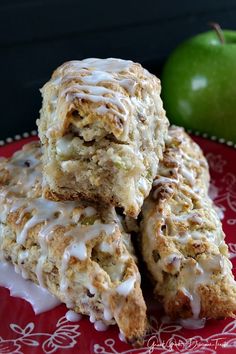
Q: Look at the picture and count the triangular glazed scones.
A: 3